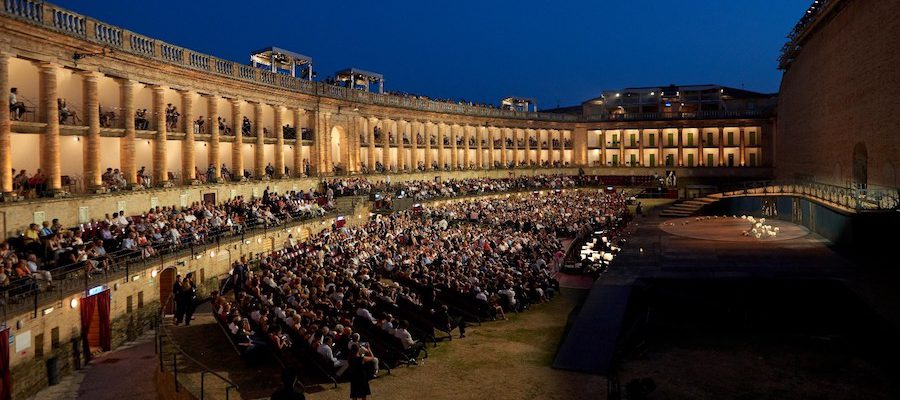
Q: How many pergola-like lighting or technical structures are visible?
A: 3